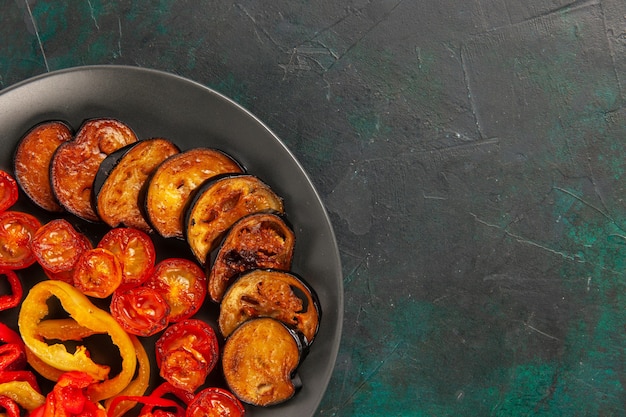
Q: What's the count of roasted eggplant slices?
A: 8